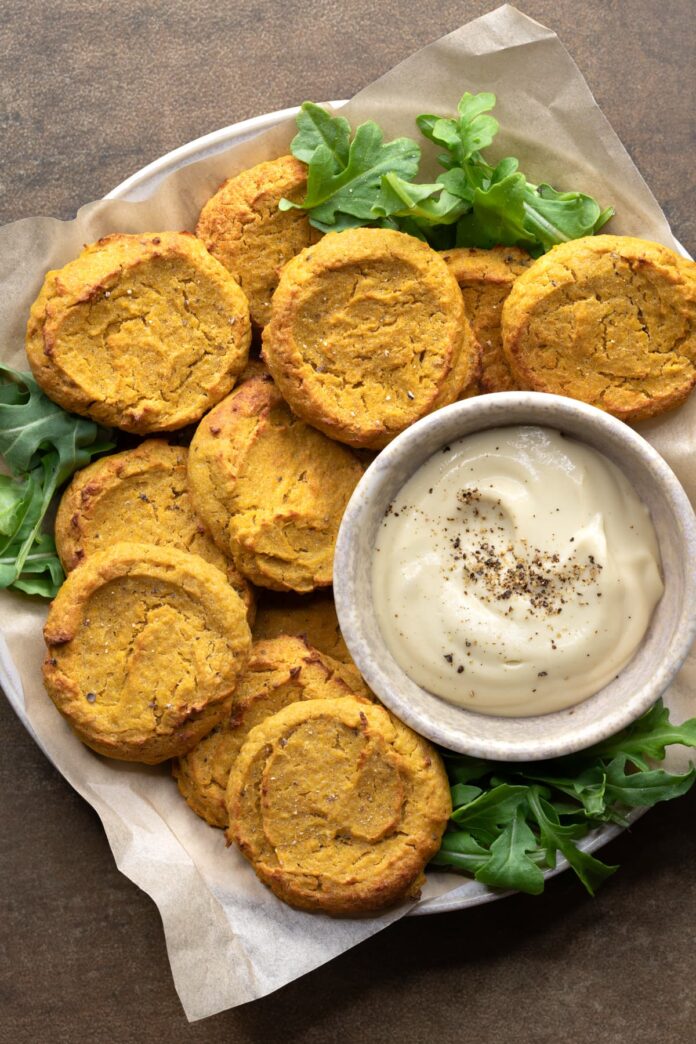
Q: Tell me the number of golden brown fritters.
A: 11